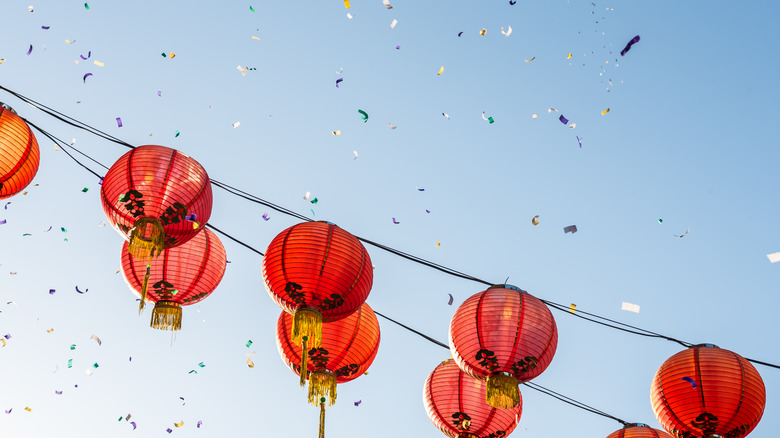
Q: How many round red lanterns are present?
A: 9